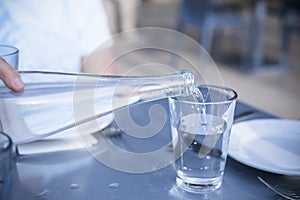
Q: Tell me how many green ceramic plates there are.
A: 0